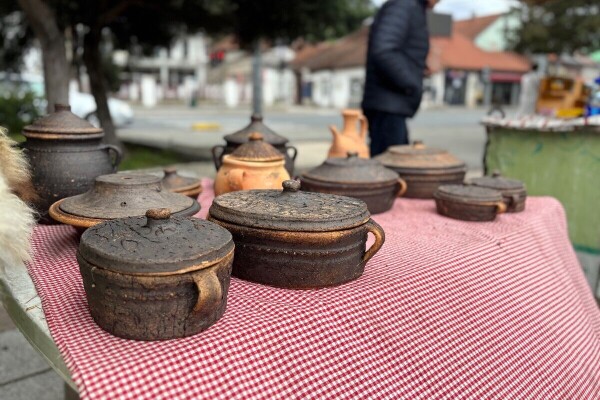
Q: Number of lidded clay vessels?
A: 11